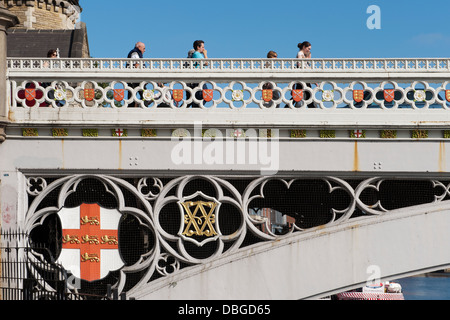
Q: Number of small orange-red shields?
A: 10